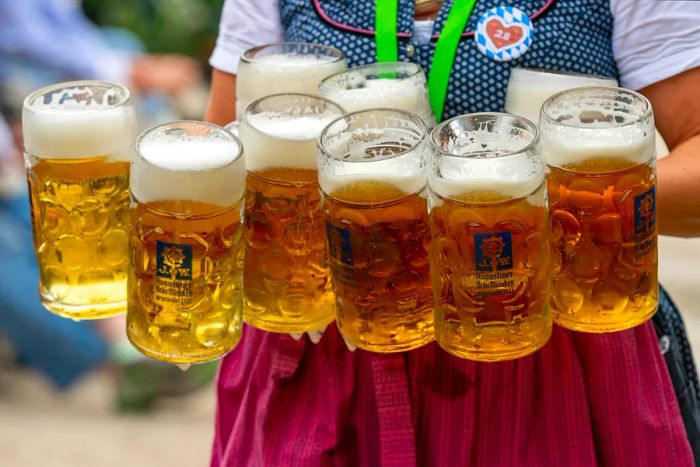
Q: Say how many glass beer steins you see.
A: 9